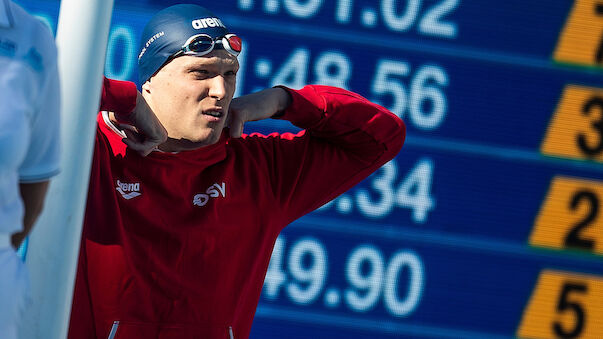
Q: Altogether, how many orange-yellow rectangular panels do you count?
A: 4